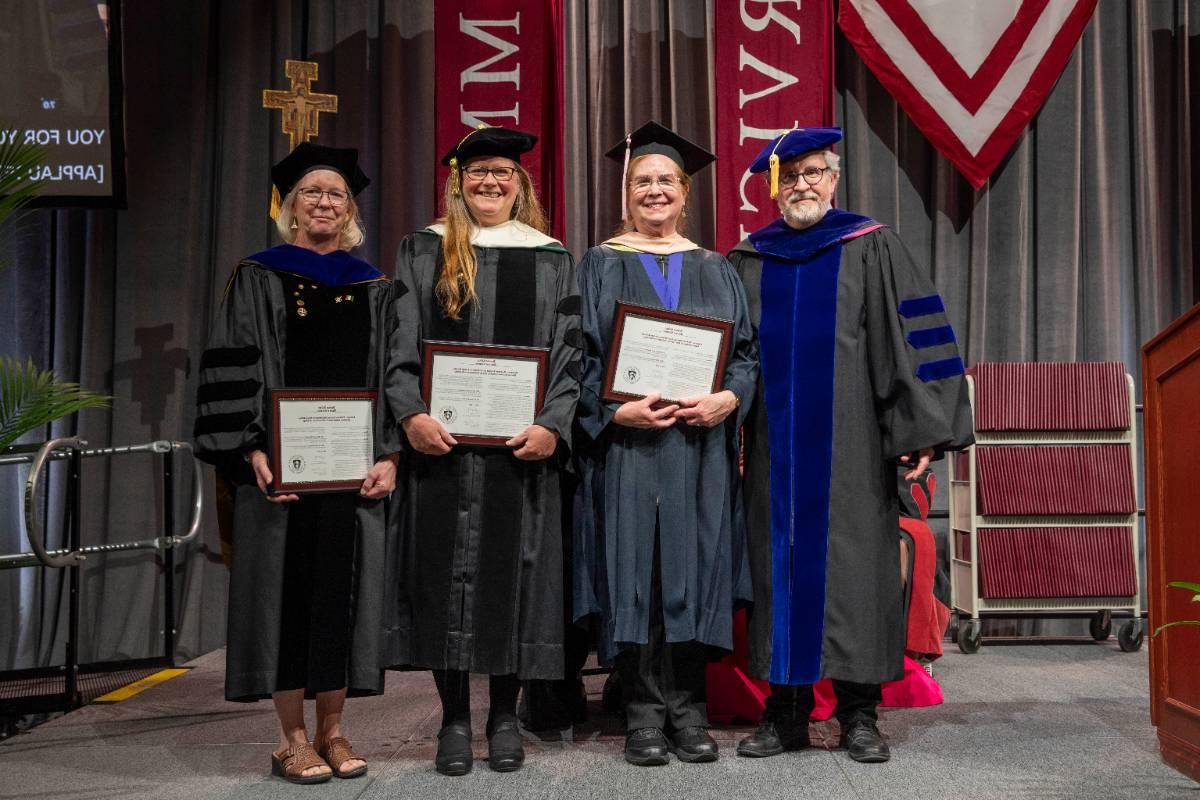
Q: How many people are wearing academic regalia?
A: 4